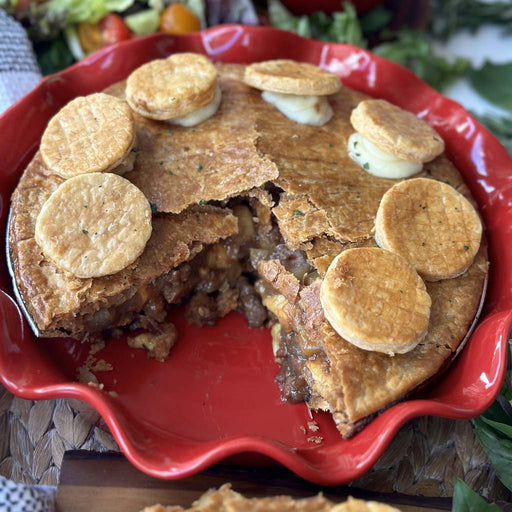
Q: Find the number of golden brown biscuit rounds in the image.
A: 7